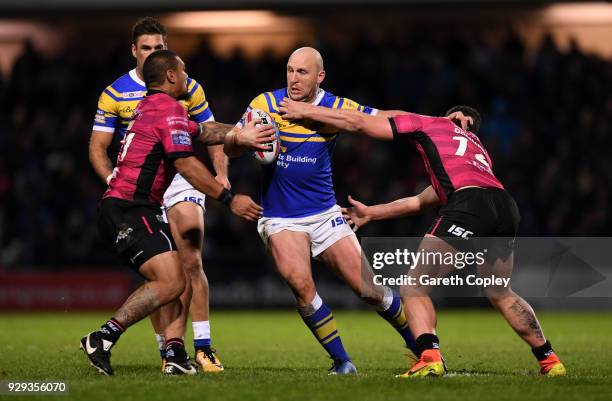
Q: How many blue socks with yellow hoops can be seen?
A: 2